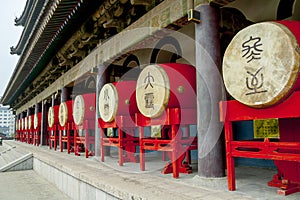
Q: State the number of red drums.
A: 12